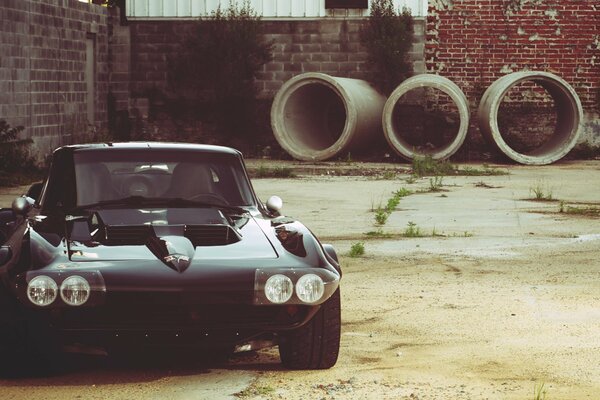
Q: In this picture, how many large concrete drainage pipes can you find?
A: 3